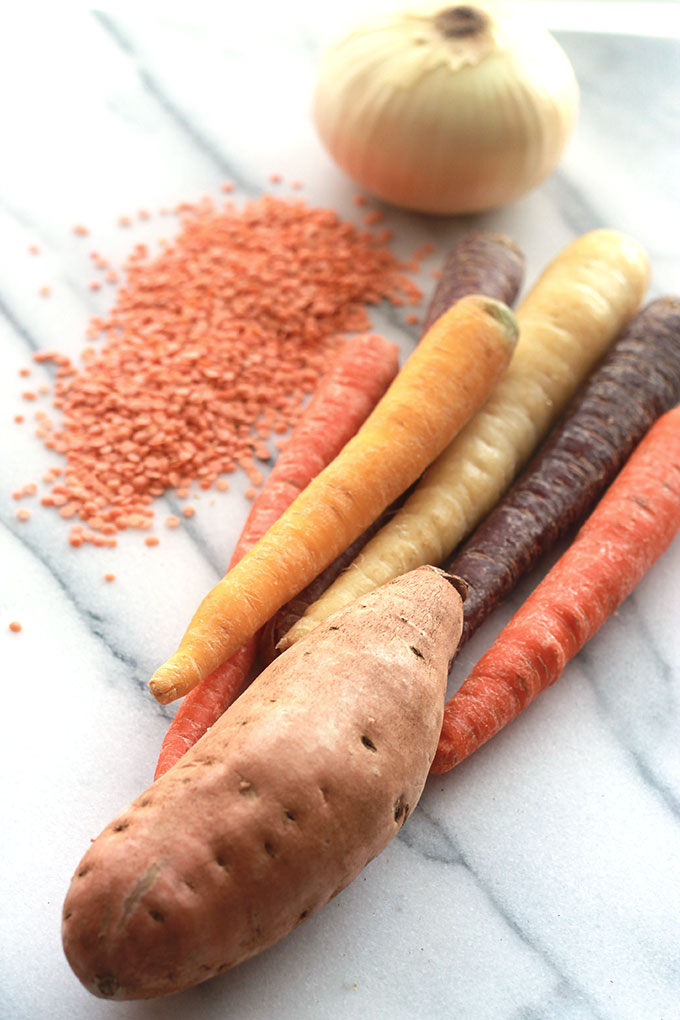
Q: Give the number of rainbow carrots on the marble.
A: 6